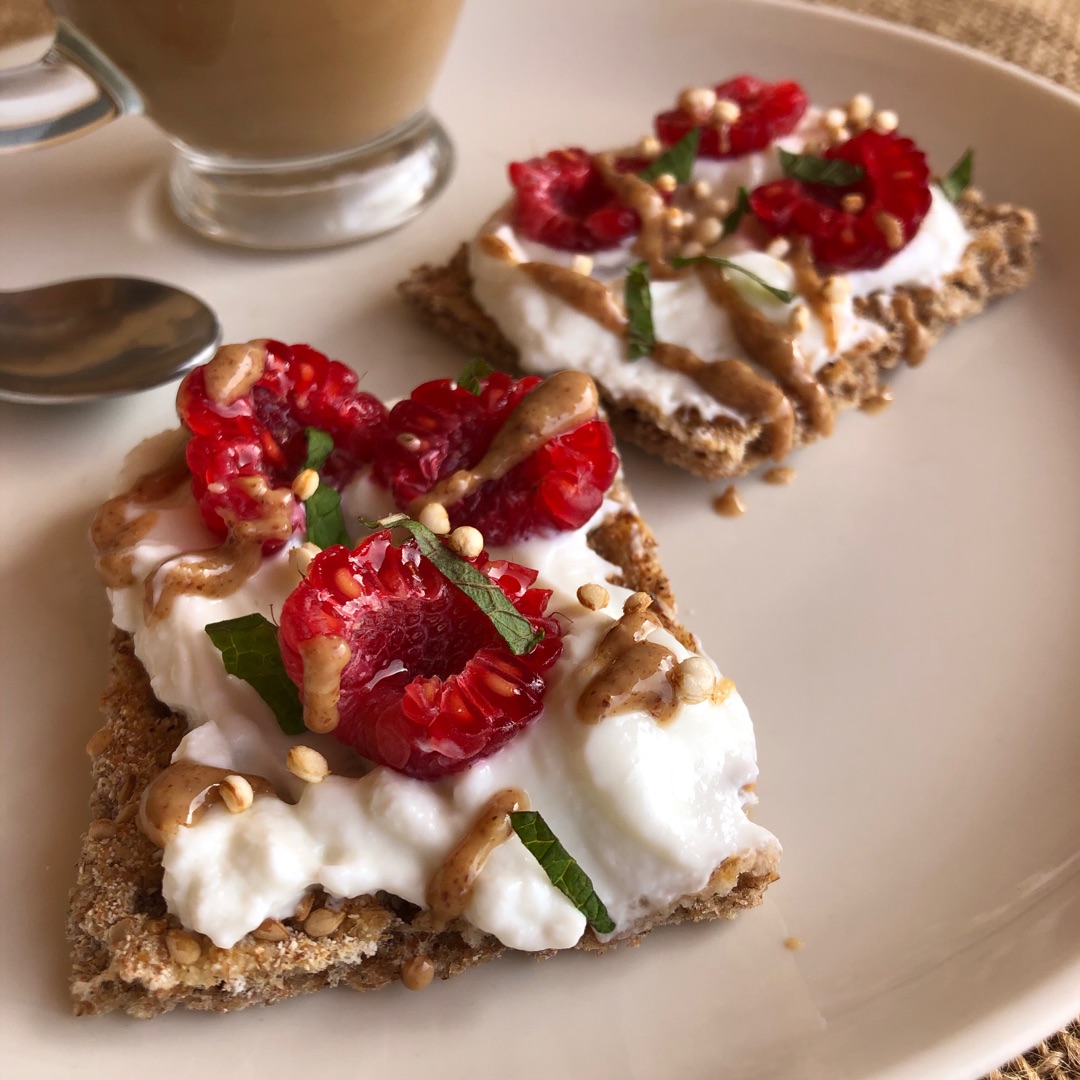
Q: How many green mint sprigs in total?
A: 11